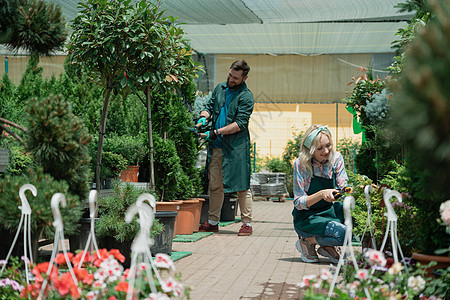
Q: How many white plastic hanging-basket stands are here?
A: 8